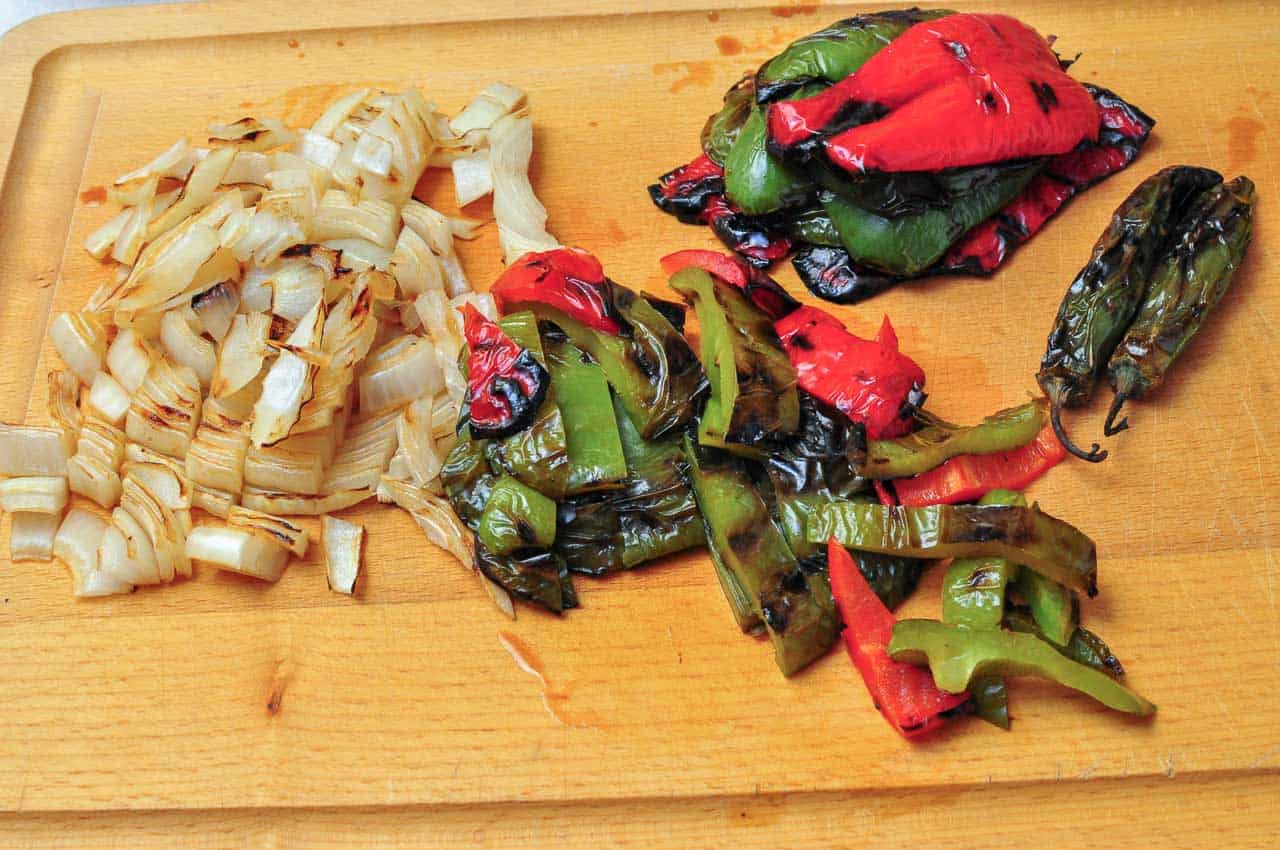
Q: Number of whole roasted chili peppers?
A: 2